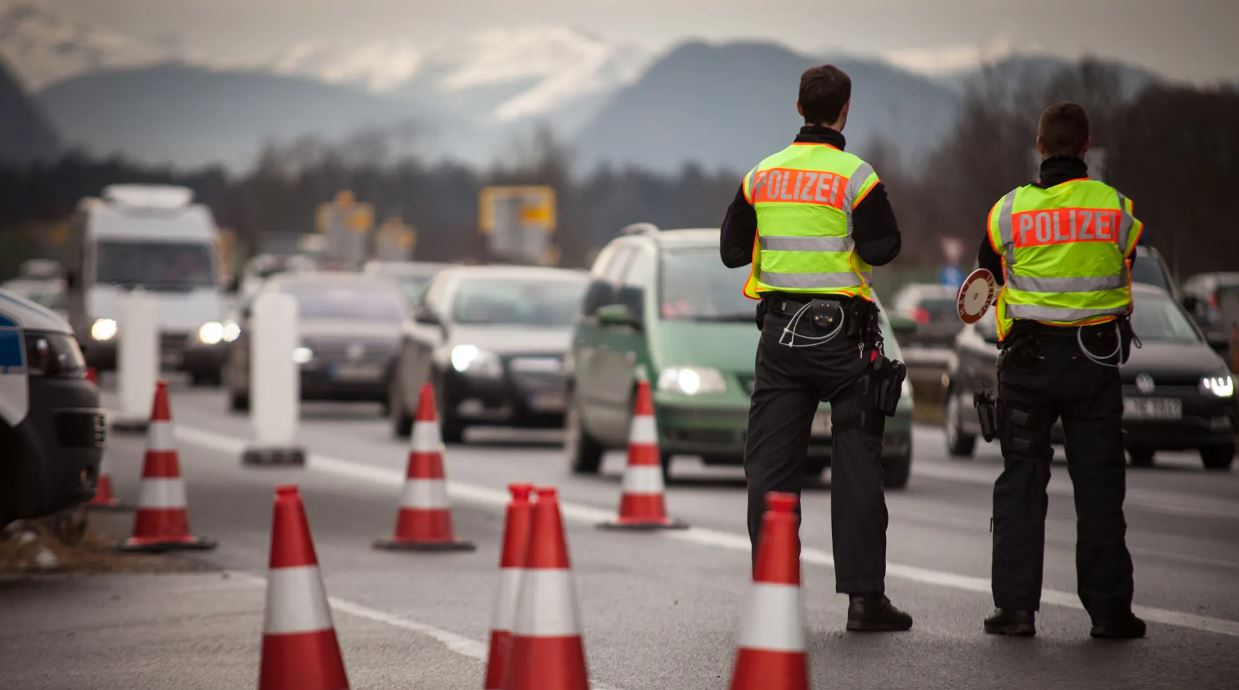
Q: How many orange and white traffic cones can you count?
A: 8